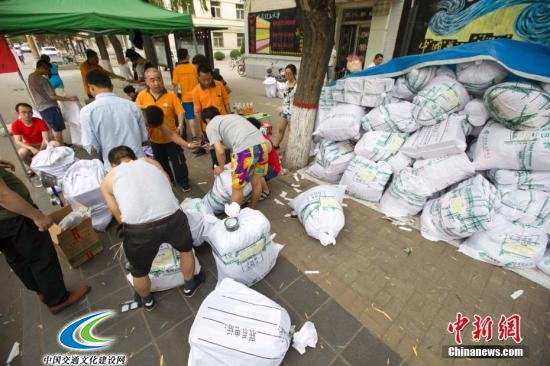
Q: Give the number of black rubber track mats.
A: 0